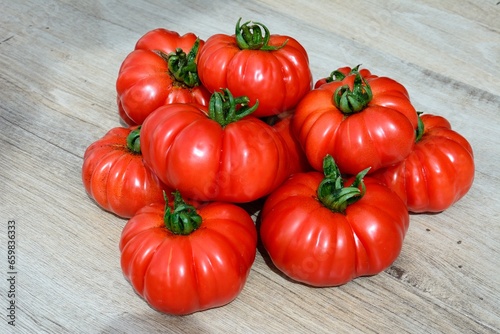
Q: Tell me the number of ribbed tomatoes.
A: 10